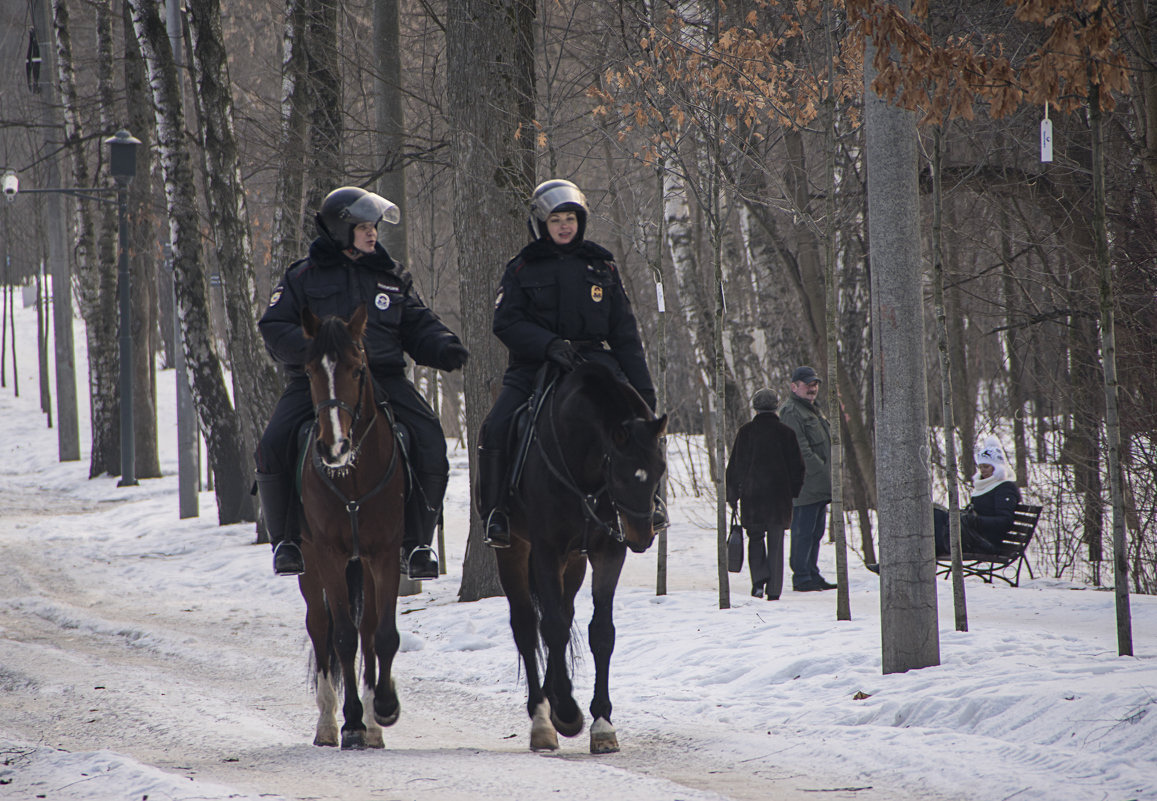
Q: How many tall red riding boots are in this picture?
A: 0